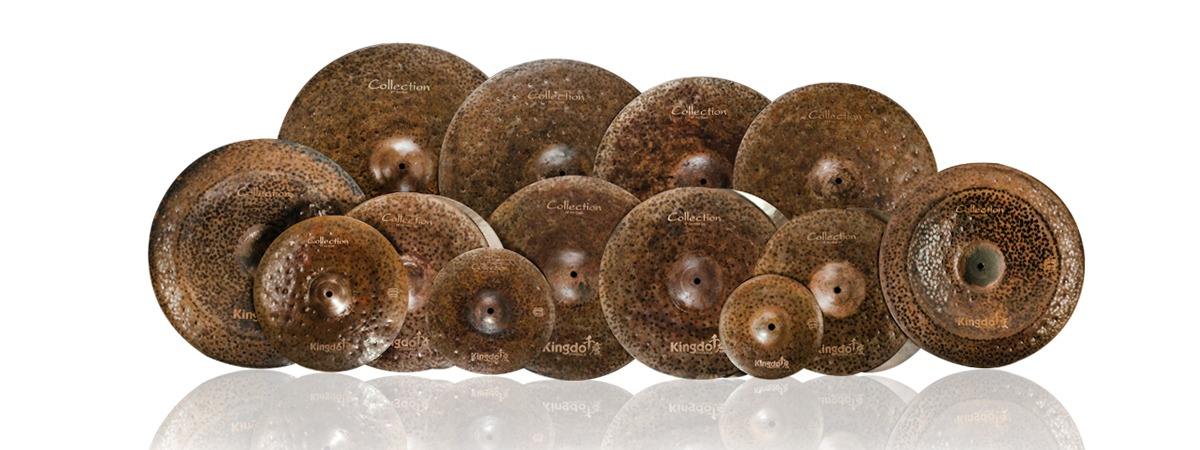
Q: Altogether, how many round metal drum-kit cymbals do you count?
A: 13